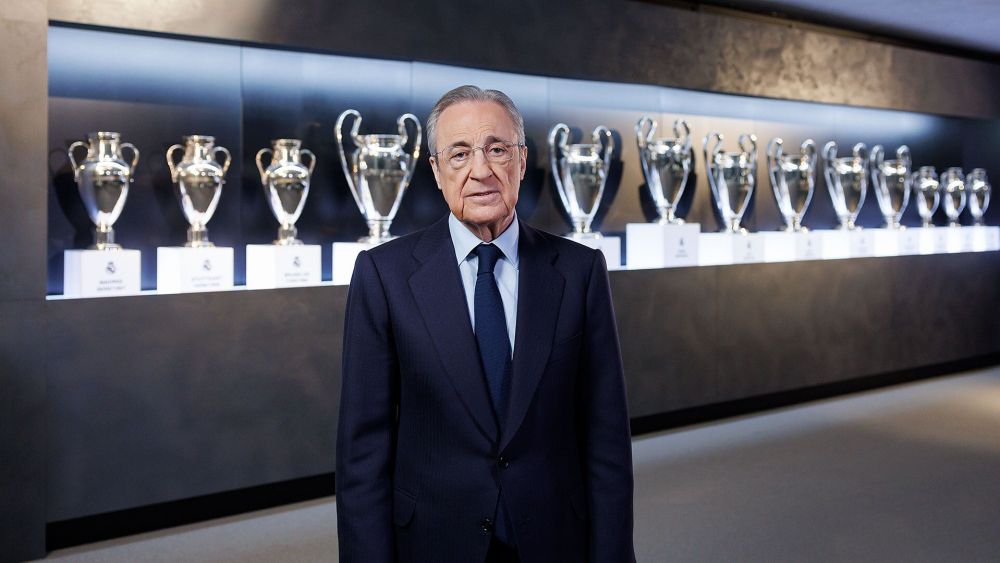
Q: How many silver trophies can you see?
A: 13